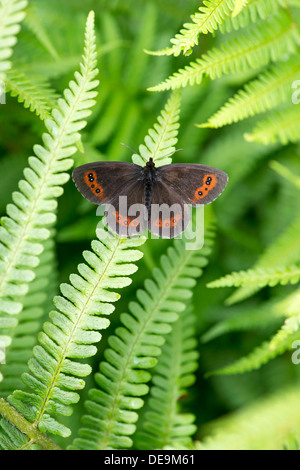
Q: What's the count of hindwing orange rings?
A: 6